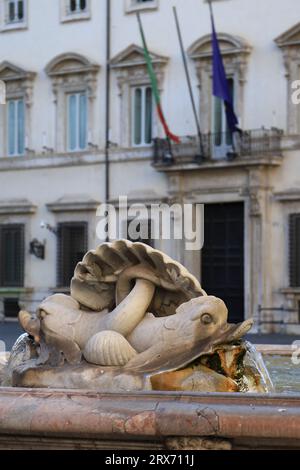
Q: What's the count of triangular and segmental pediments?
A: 5